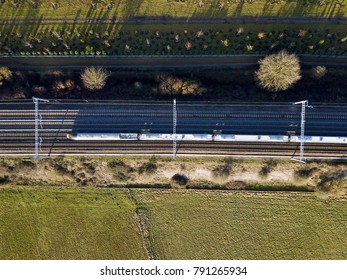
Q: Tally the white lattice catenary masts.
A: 3